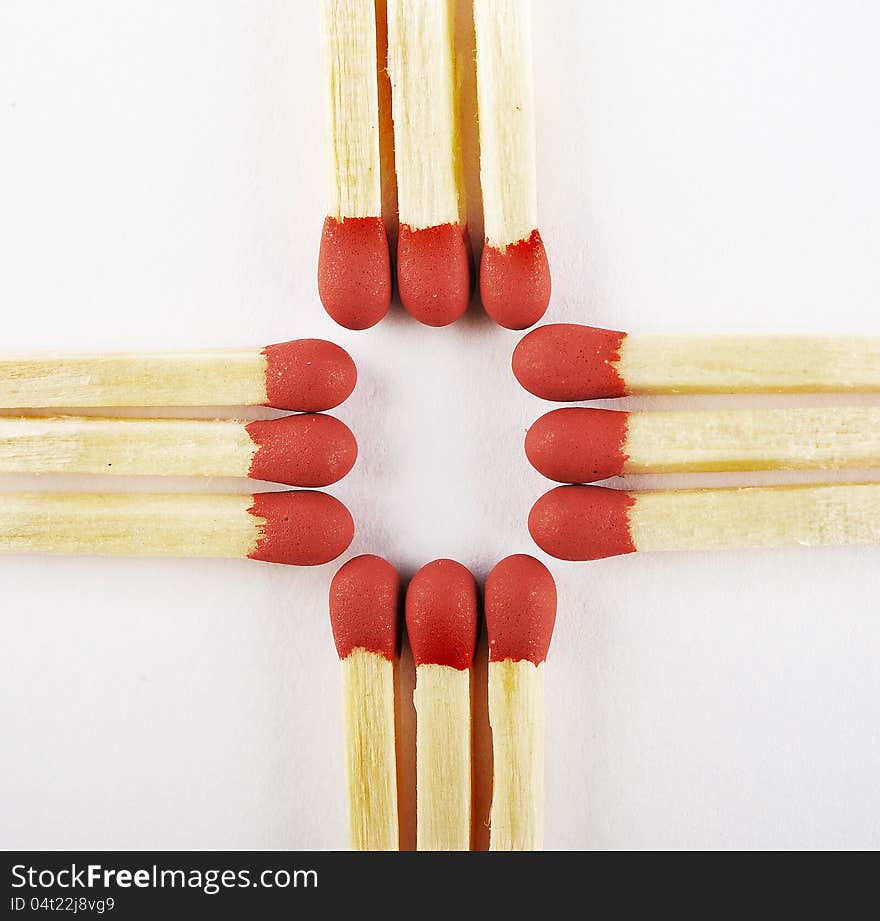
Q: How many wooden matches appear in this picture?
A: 12